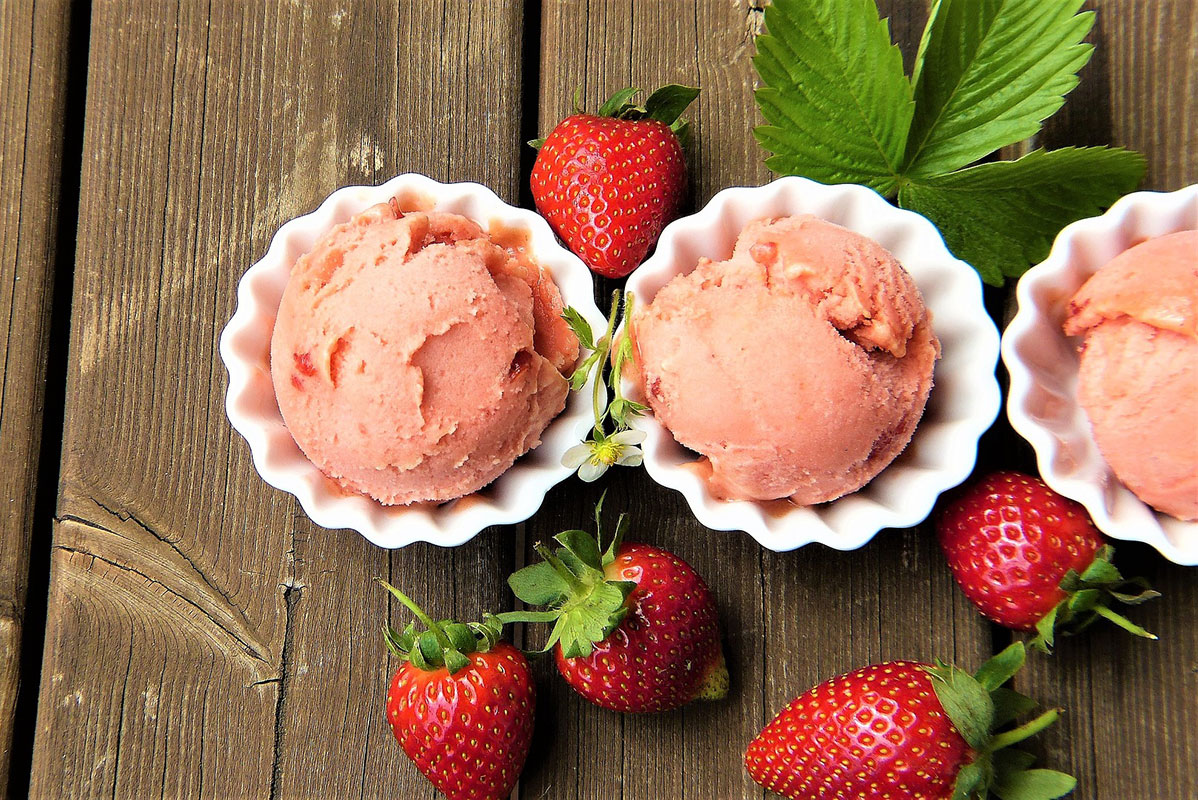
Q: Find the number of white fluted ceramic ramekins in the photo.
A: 3